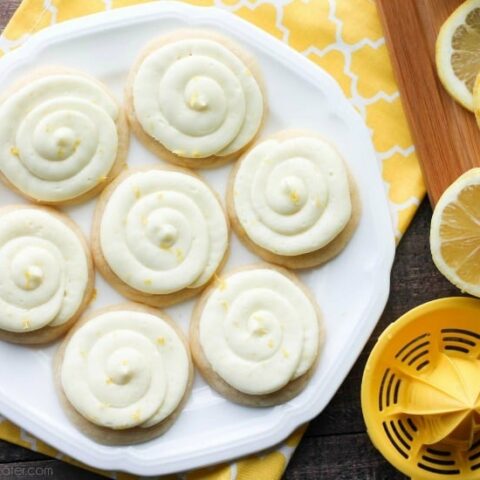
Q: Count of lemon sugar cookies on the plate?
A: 7